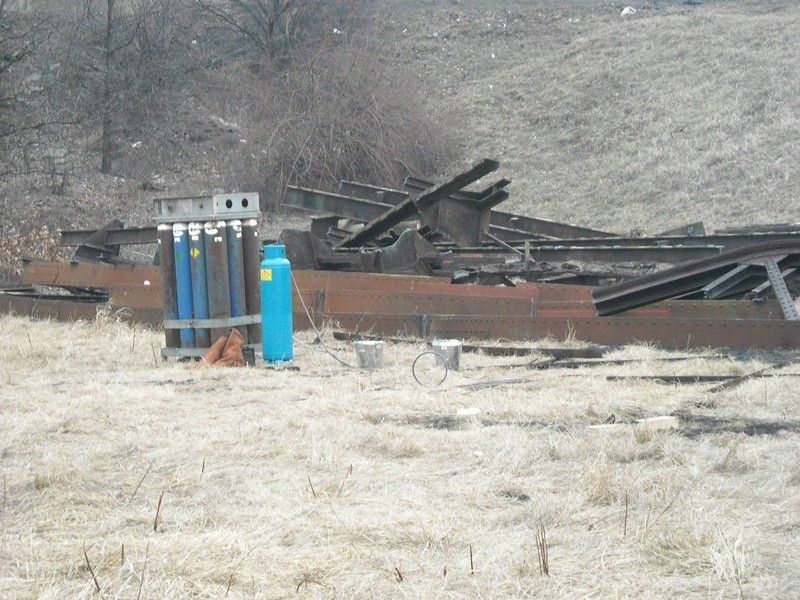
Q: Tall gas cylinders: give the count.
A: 7